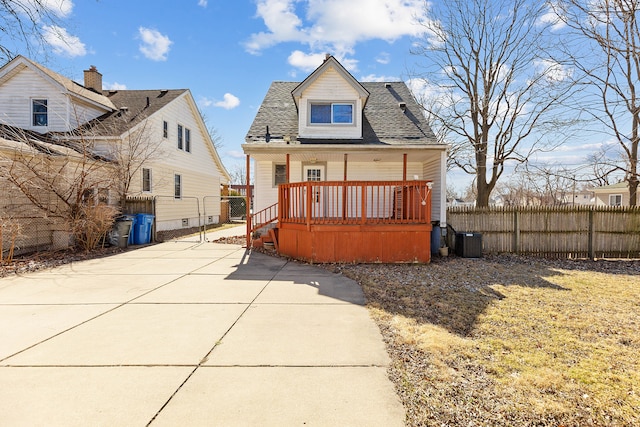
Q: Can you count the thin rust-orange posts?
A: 4